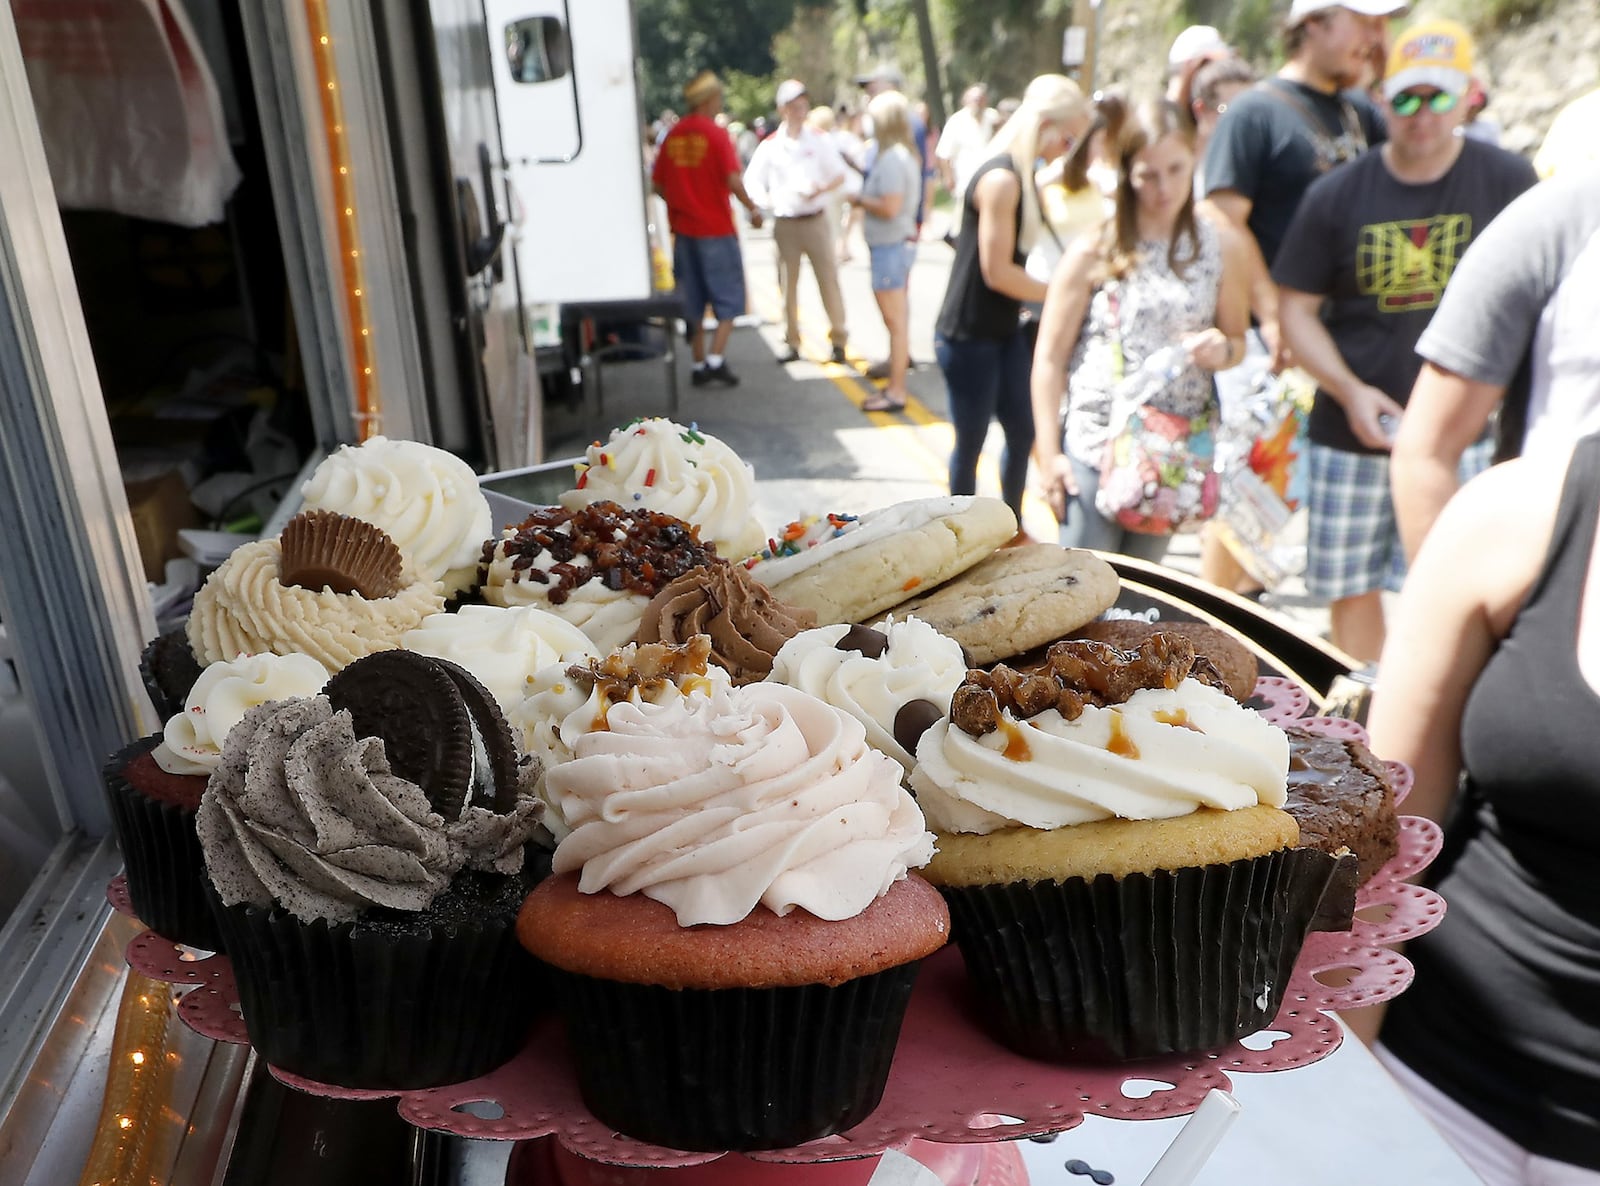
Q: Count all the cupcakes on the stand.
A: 12